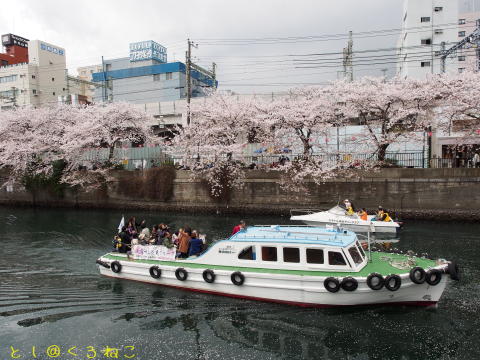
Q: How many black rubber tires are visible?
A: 12